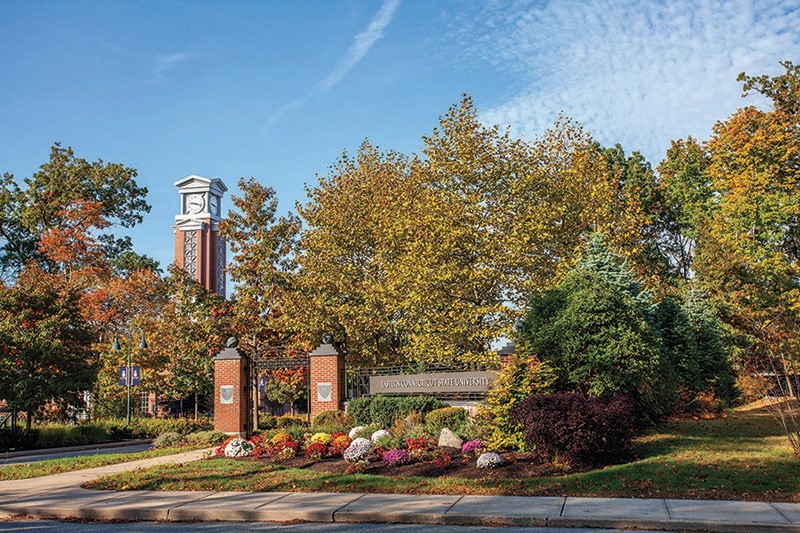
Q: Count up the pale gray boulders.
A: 1